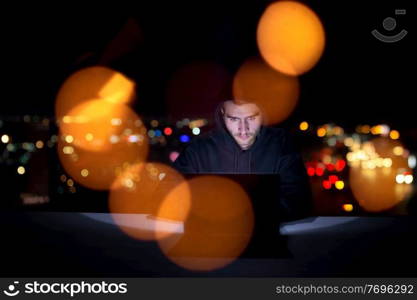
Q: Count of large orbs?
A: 7